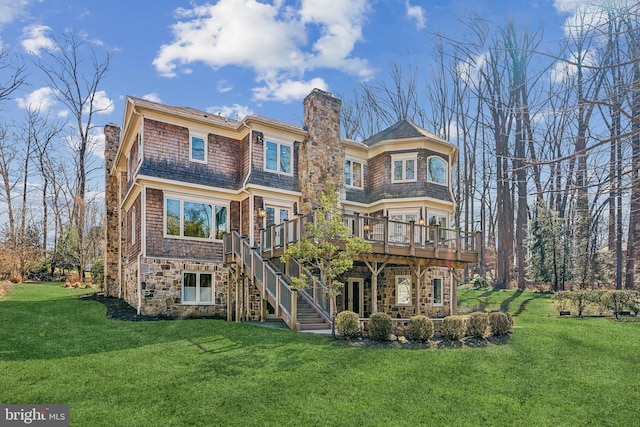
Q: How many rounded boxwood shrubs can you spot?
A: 6